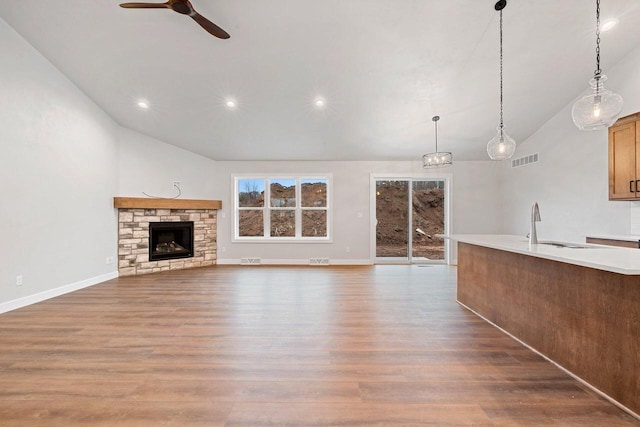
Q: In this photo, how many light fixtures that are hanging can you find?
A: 3